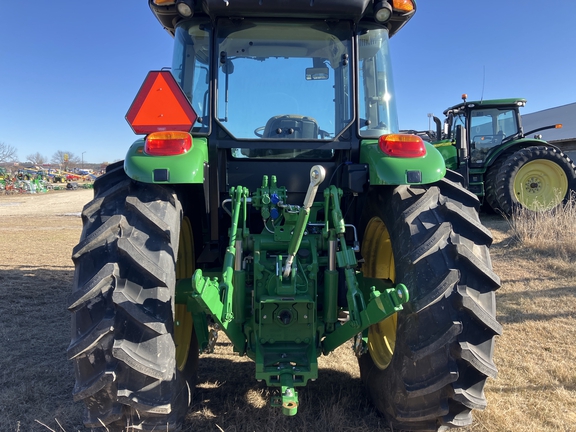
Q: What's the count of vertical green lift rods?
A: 2